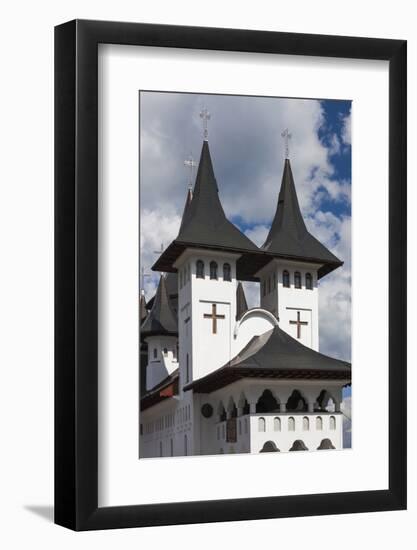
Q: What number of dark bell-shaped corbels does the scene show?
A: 3